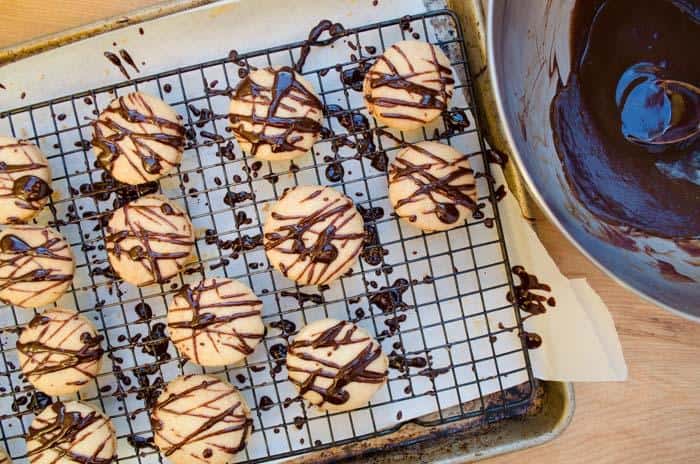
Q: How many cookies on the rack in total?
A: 13